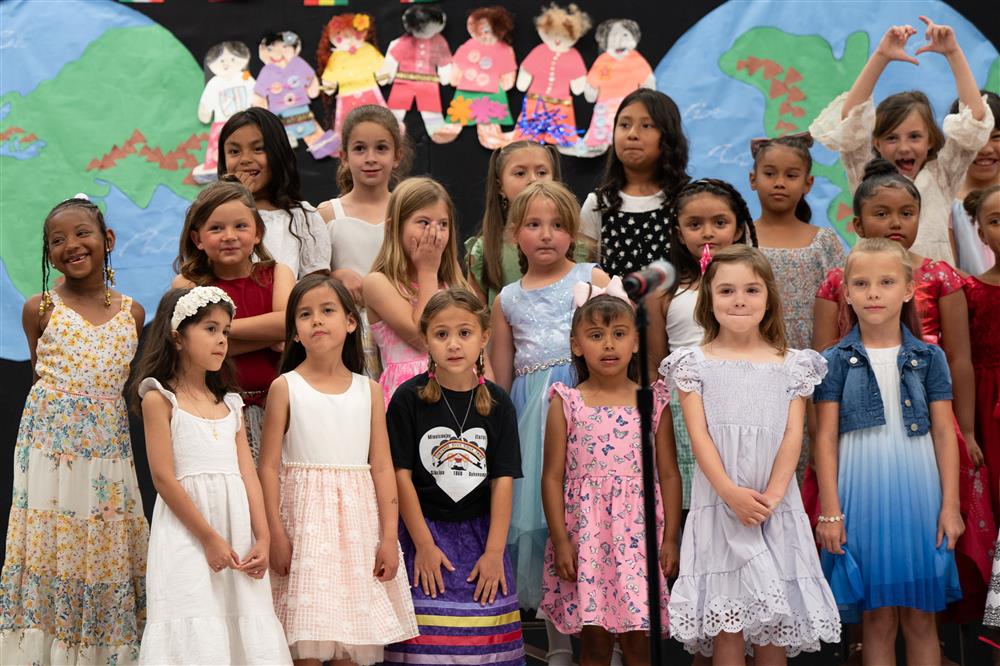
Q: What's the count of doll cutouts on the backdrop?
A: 7